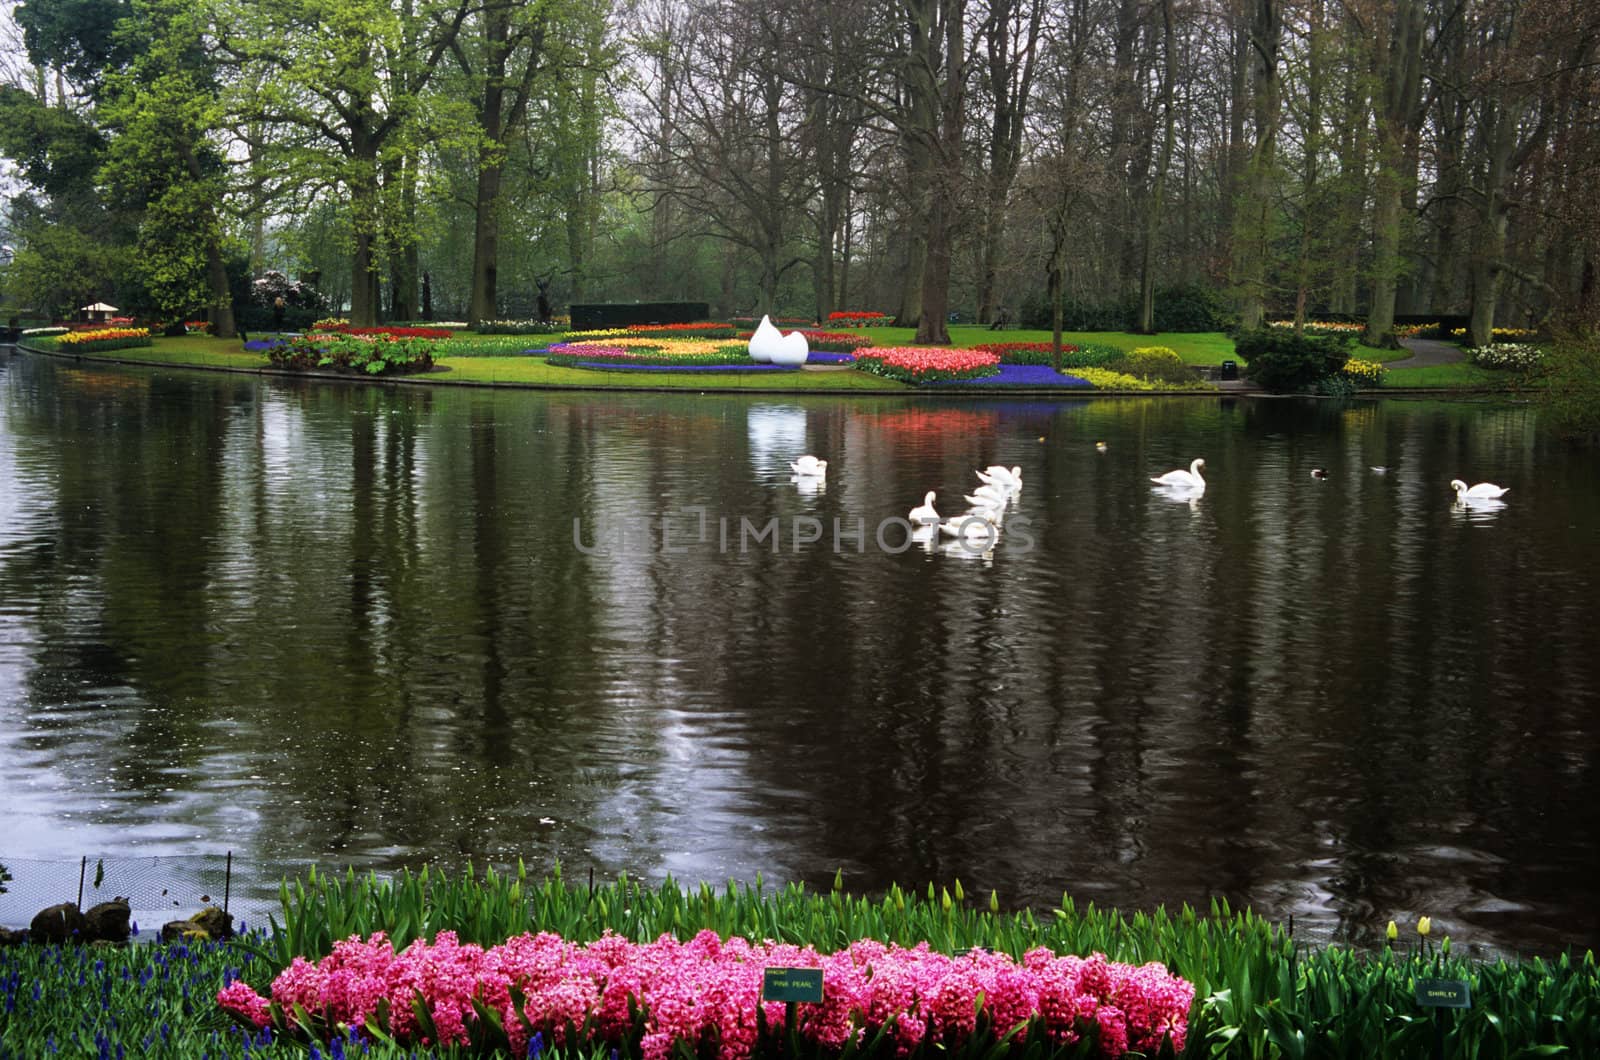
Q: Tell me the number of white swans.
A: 7